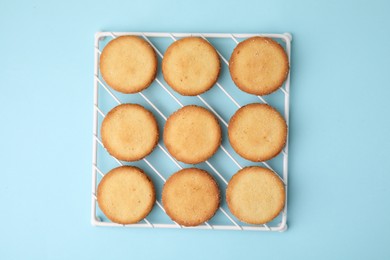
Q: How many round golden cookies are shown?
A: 9